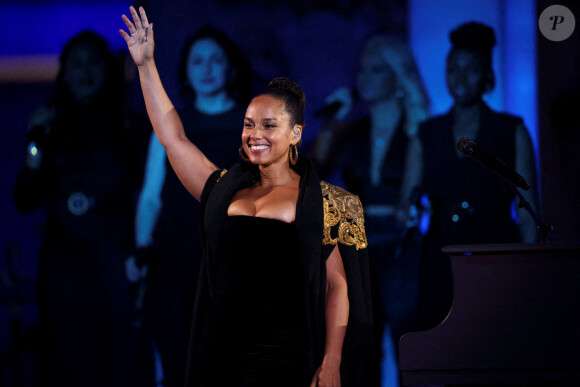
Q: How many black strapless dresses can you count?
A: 1